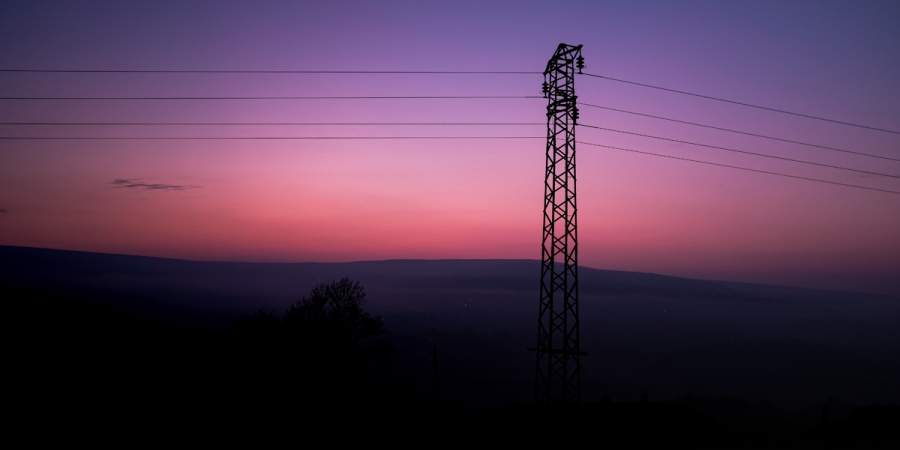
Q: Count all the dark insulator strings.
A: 3